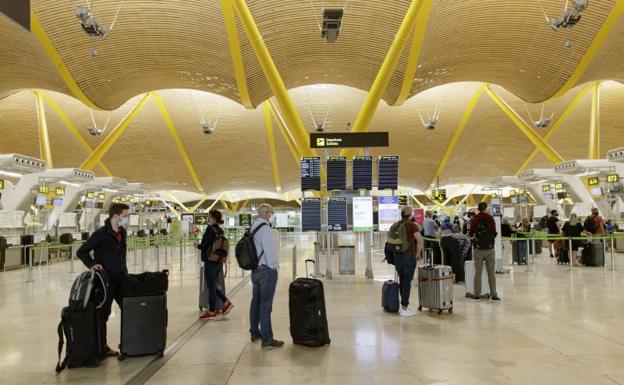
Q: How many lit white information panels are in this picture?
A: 2